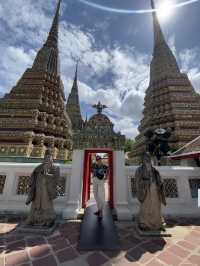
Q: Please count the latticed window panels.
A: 6